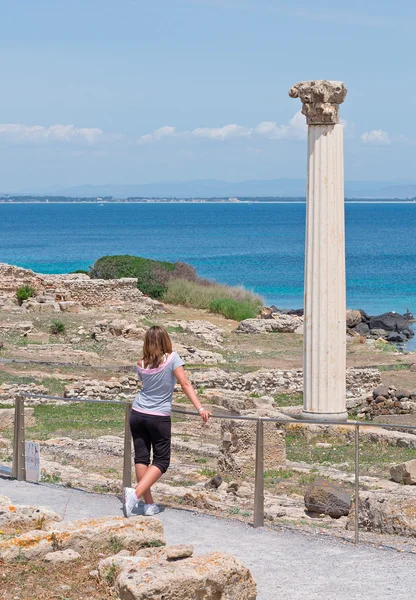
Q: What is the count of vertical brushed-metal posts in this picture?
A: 4